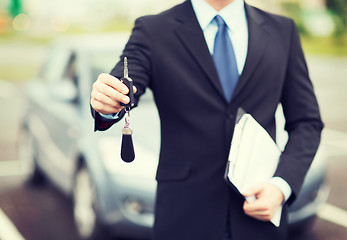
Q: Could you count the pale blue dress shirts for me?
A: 1